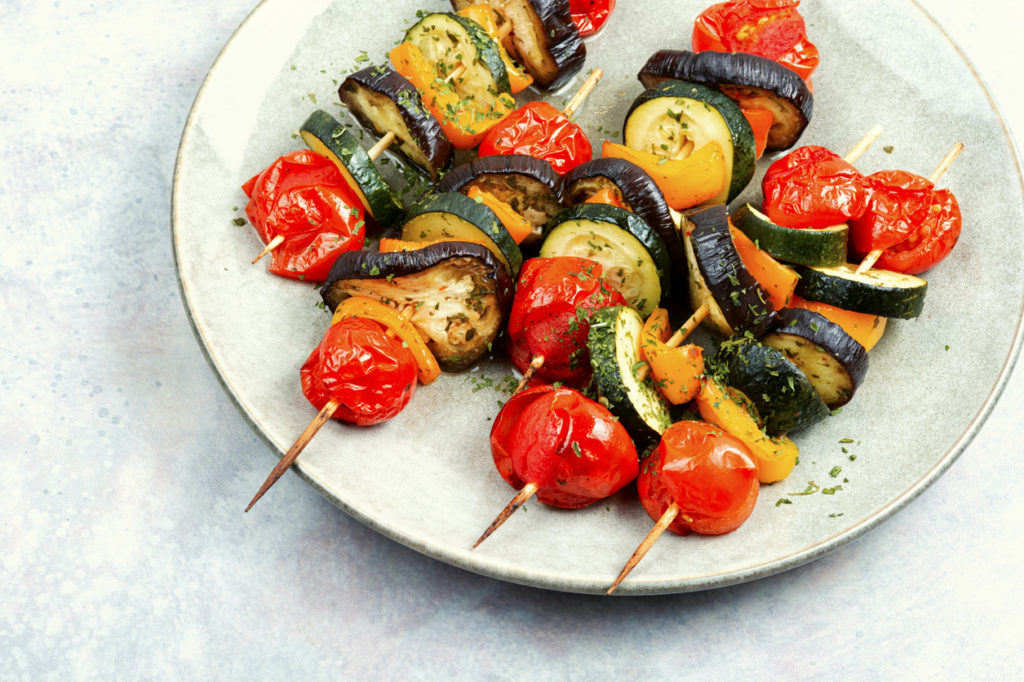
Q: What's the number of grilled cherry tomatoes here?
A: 10